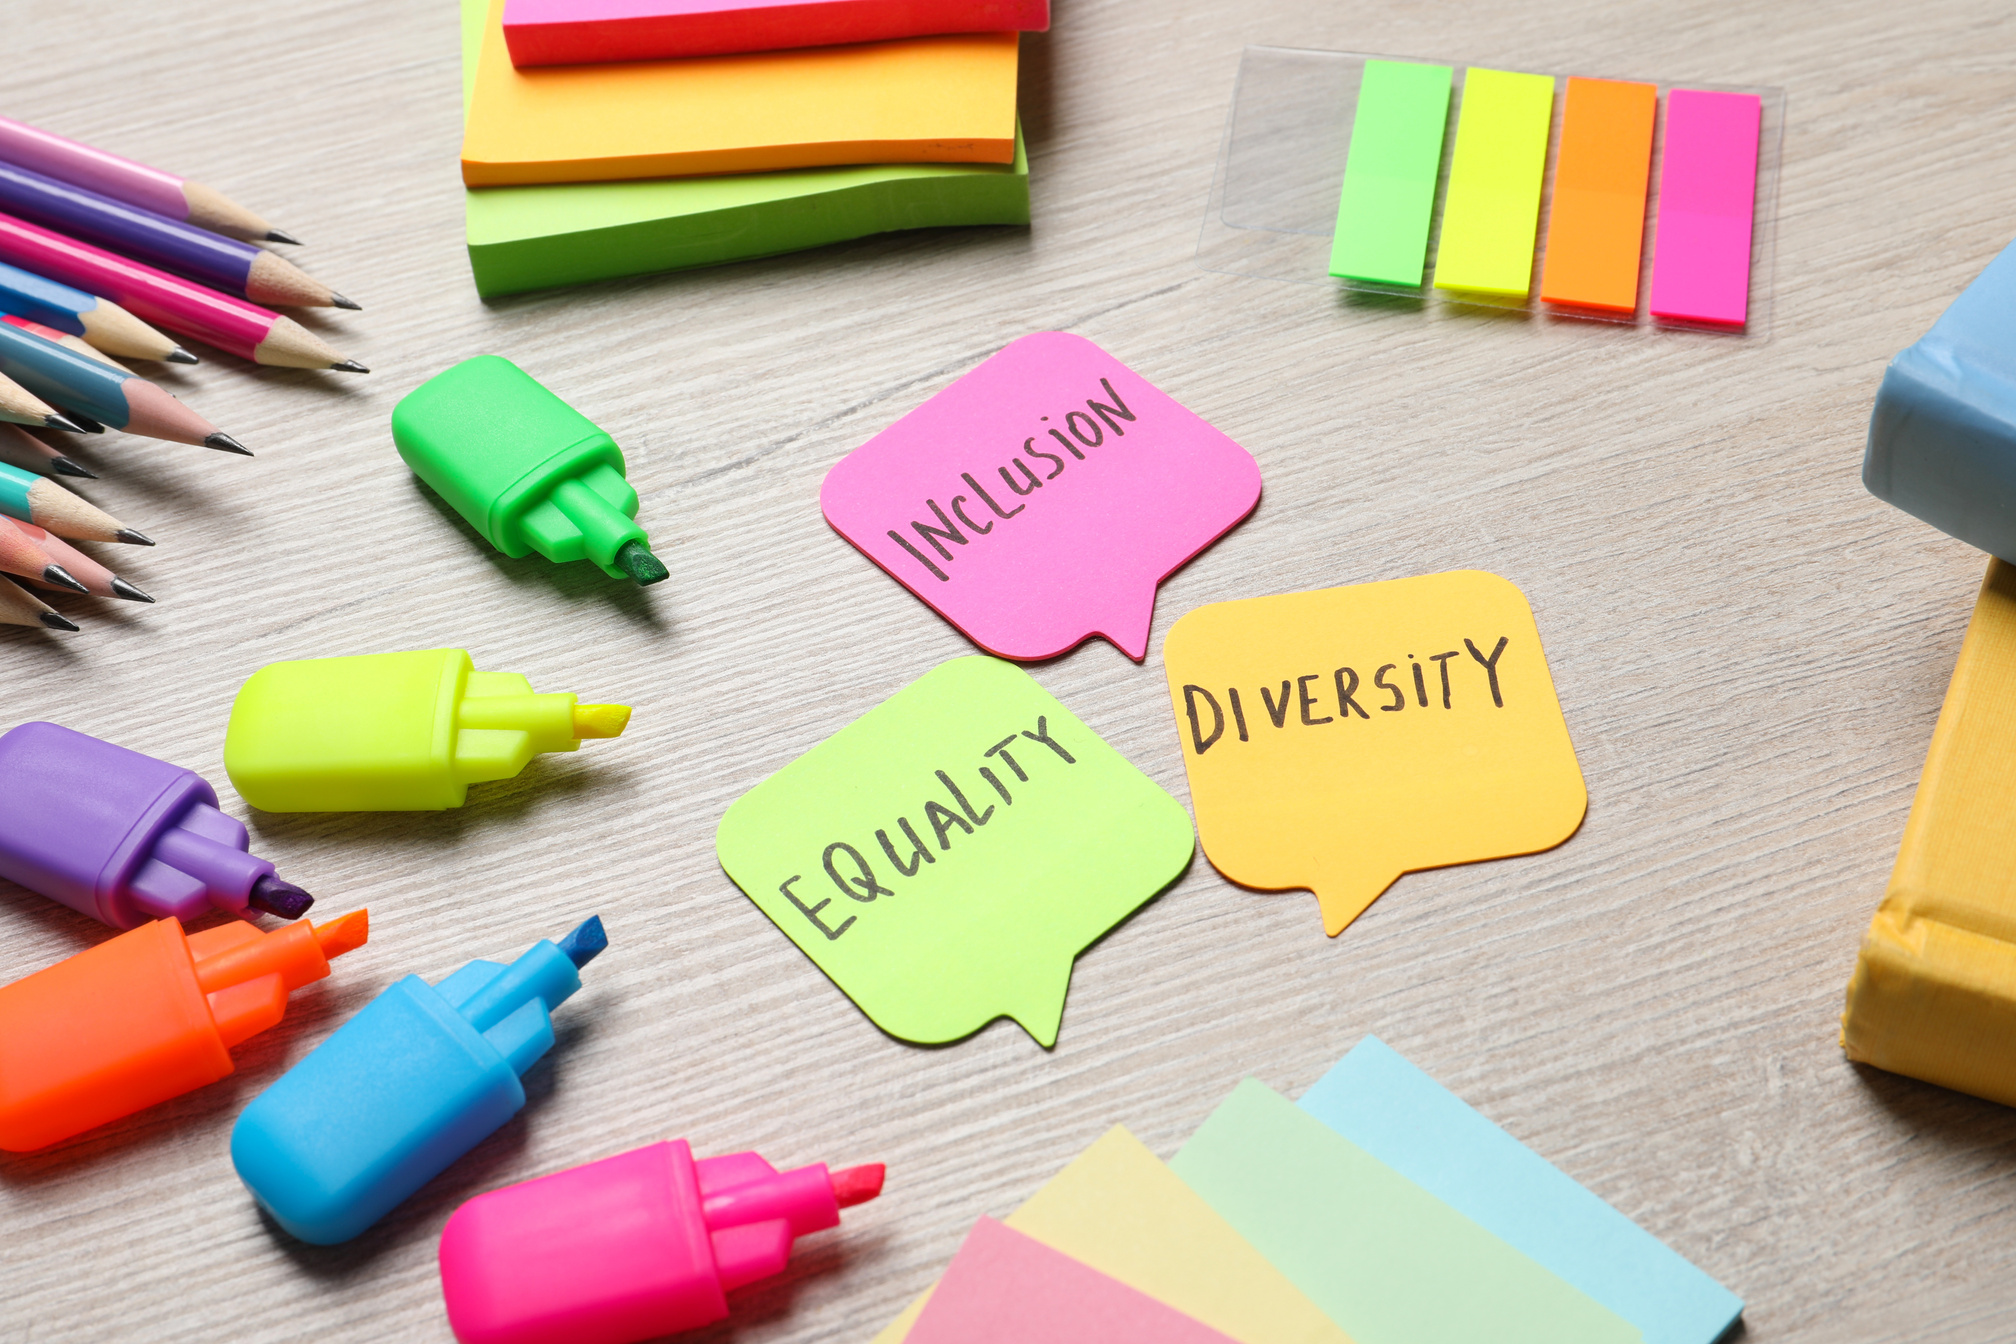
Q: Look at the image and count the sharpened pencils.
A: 13